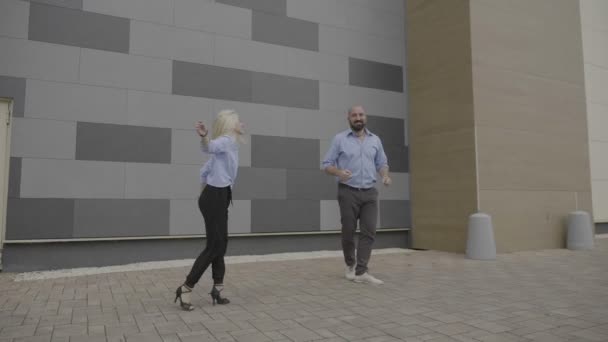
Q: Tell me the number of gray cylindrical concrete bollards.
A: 2